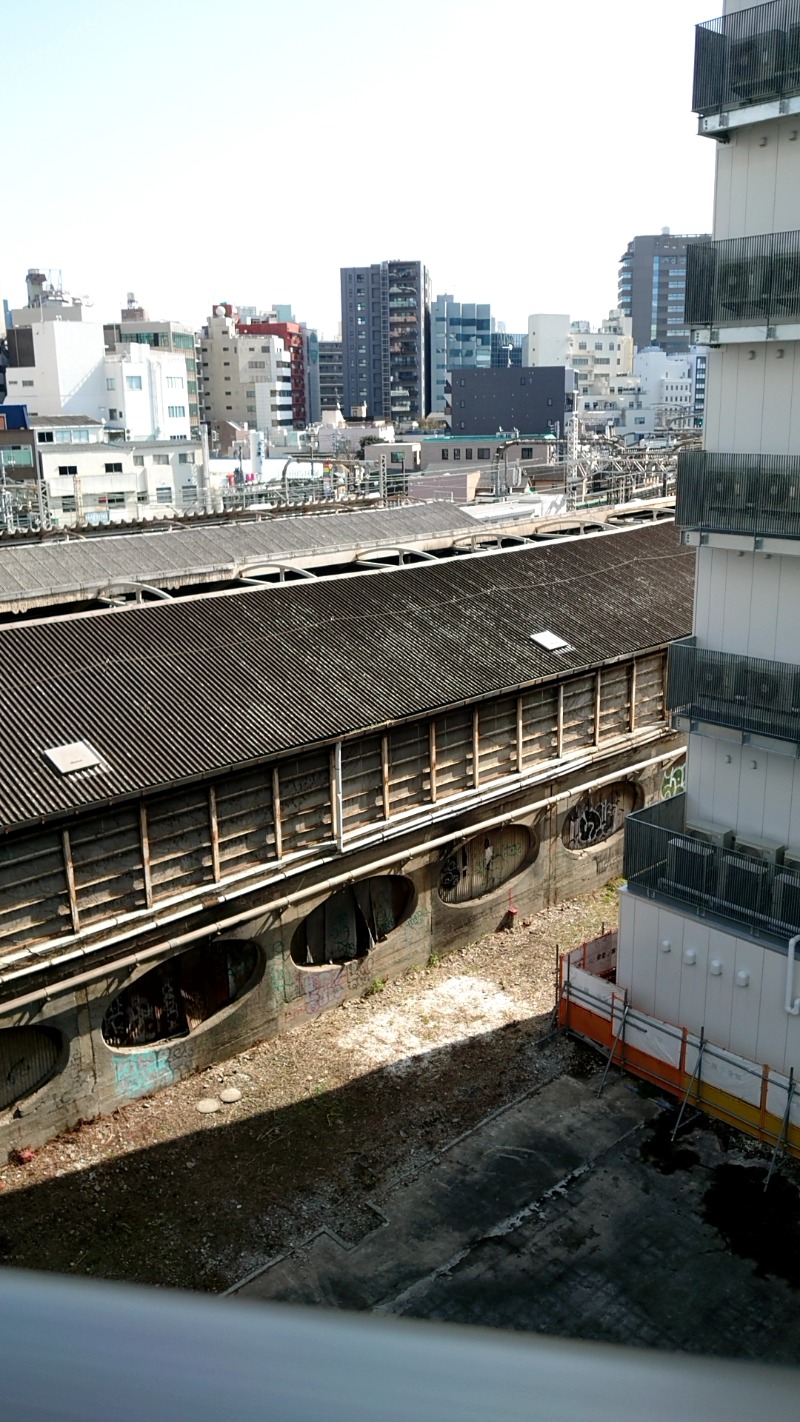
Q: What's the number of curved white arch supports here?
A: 6